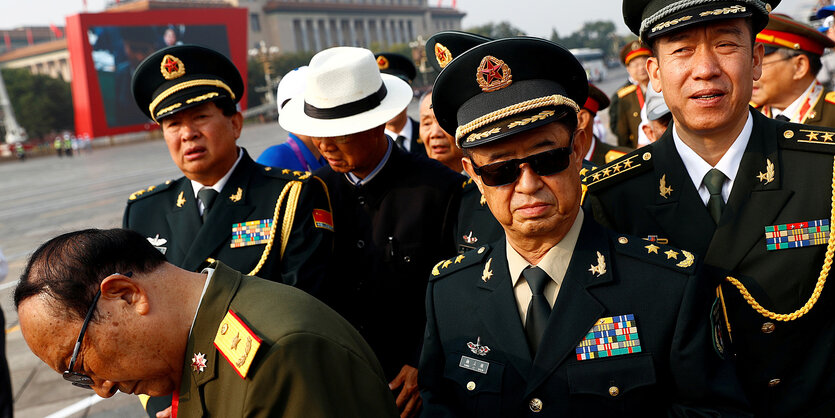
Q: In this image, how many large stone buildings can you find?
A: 1